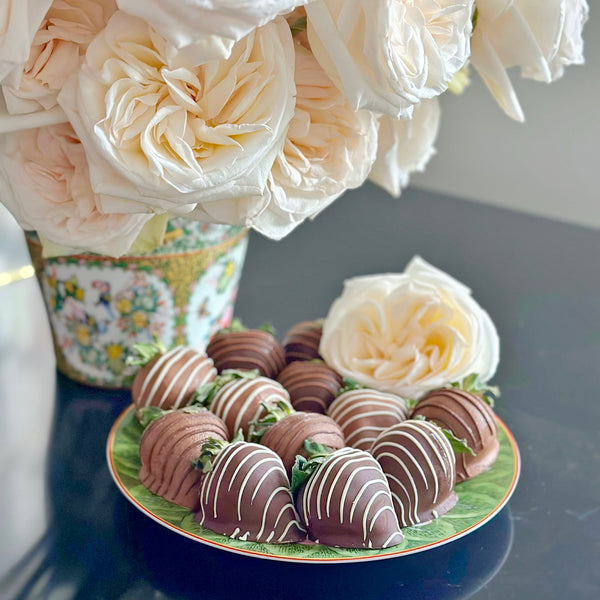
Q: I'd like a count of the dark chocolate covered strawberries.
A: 6